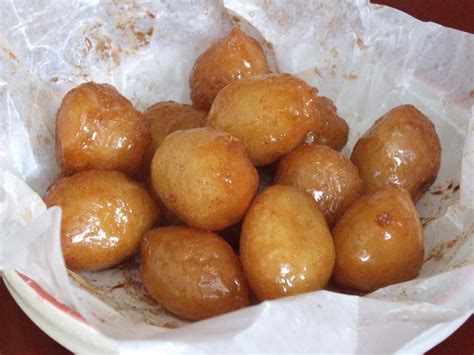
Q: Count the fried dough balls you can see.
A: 12